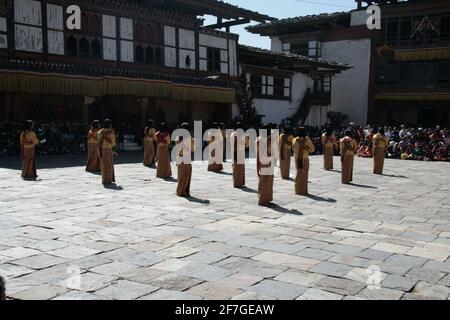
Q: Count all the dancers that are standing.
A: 15